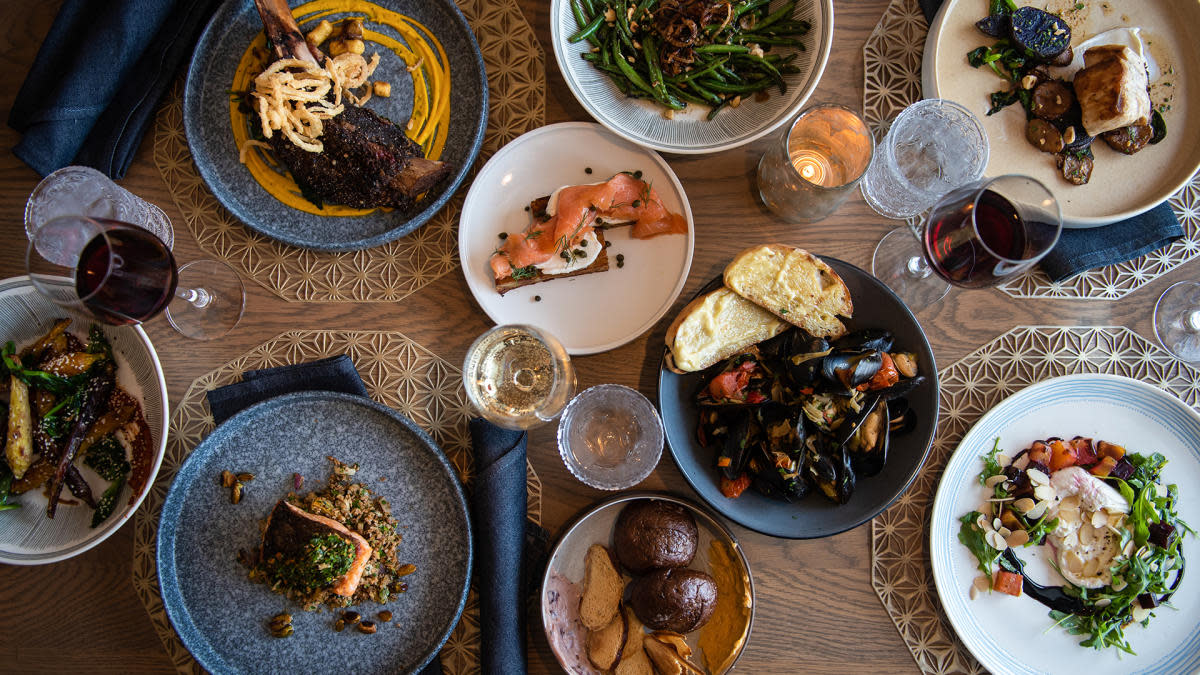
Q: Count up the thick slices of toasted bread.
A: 2